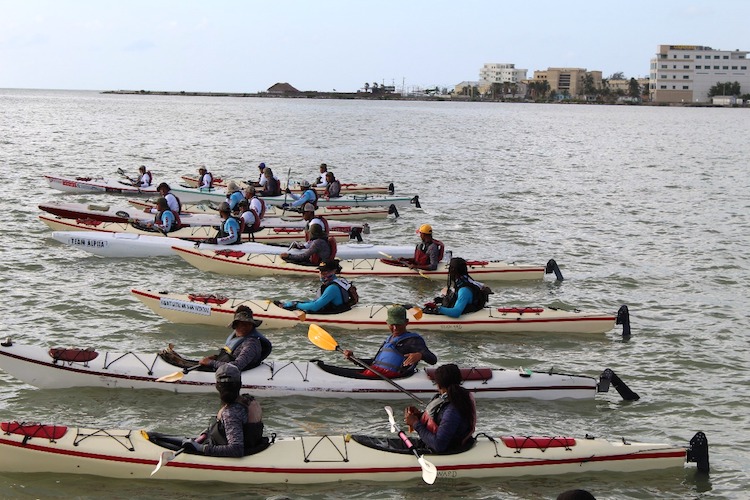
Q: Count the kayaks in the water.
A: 11